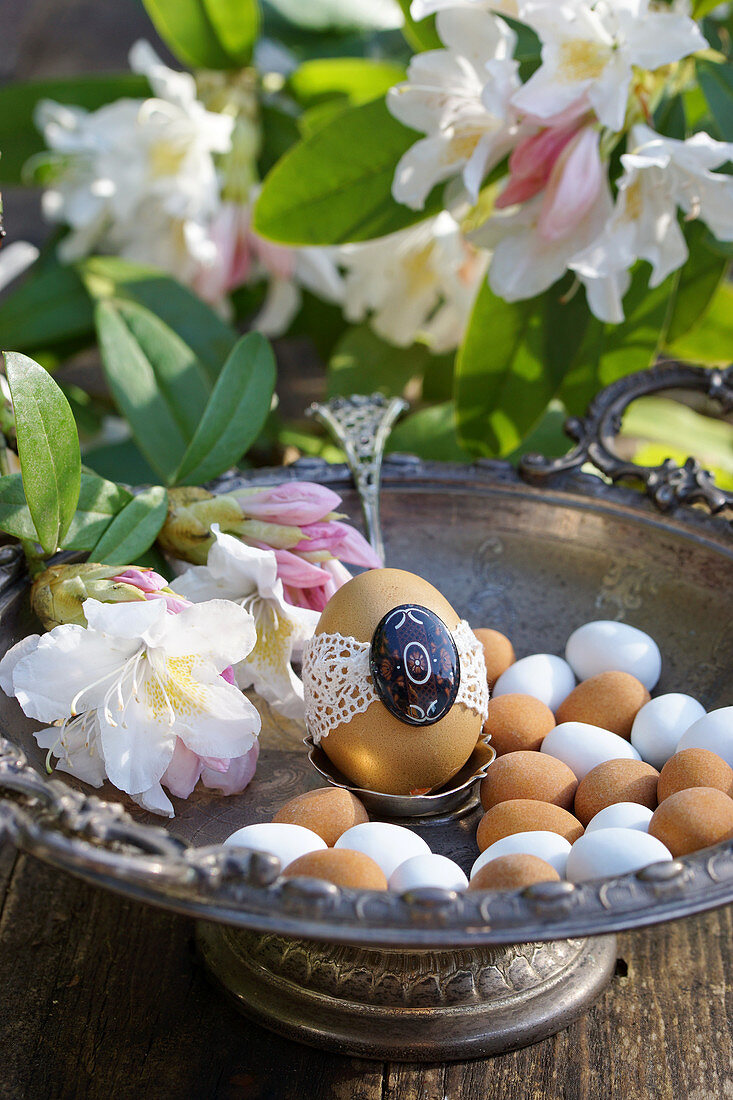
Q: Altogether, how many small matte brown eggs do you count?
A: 11